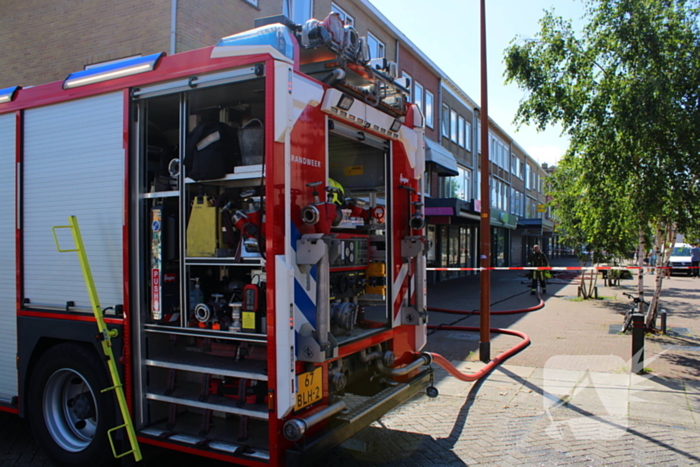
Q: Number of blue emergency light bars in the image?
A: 3